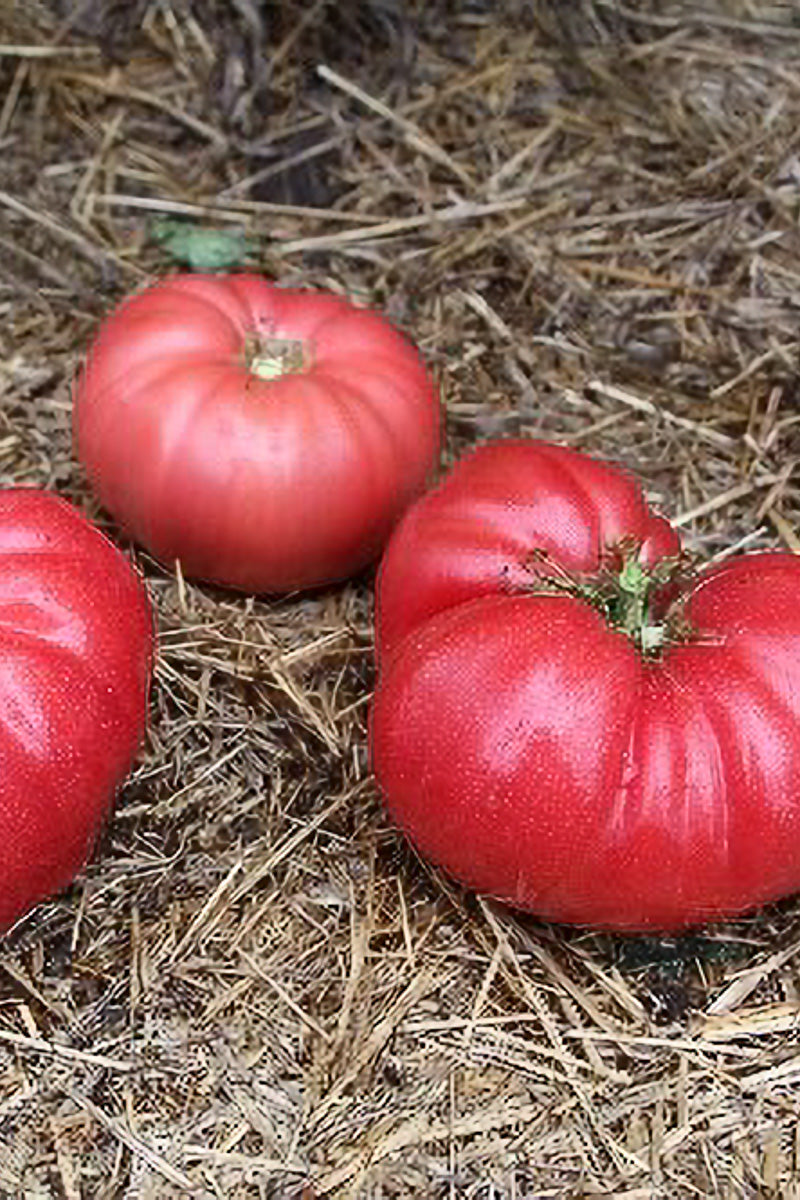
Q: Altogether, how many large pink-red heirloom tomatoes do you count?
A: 3